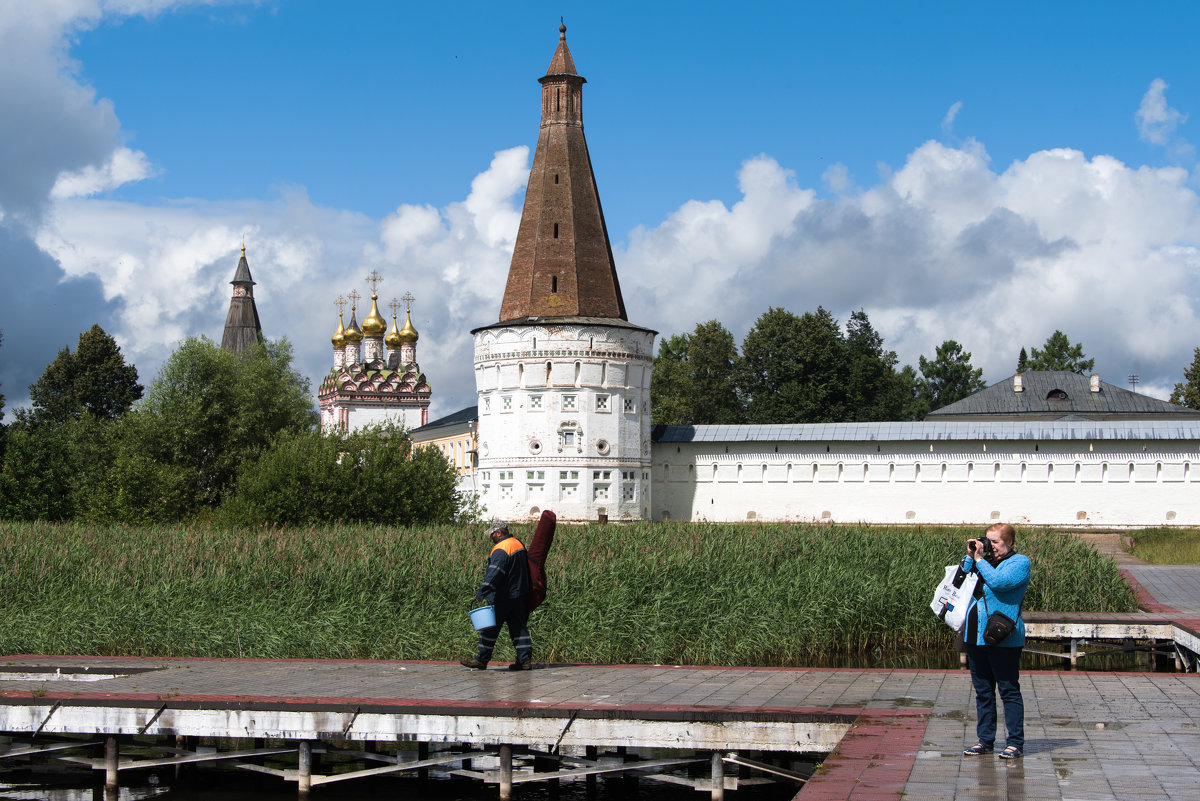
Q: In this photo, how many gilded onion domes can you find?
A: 5